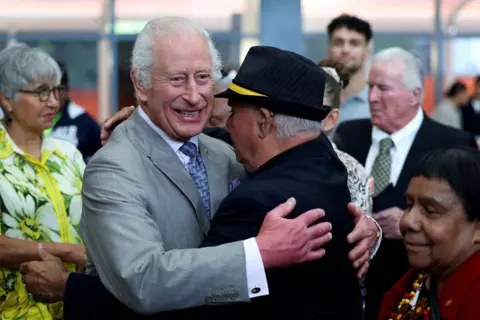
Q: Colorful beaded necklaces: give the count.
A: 1